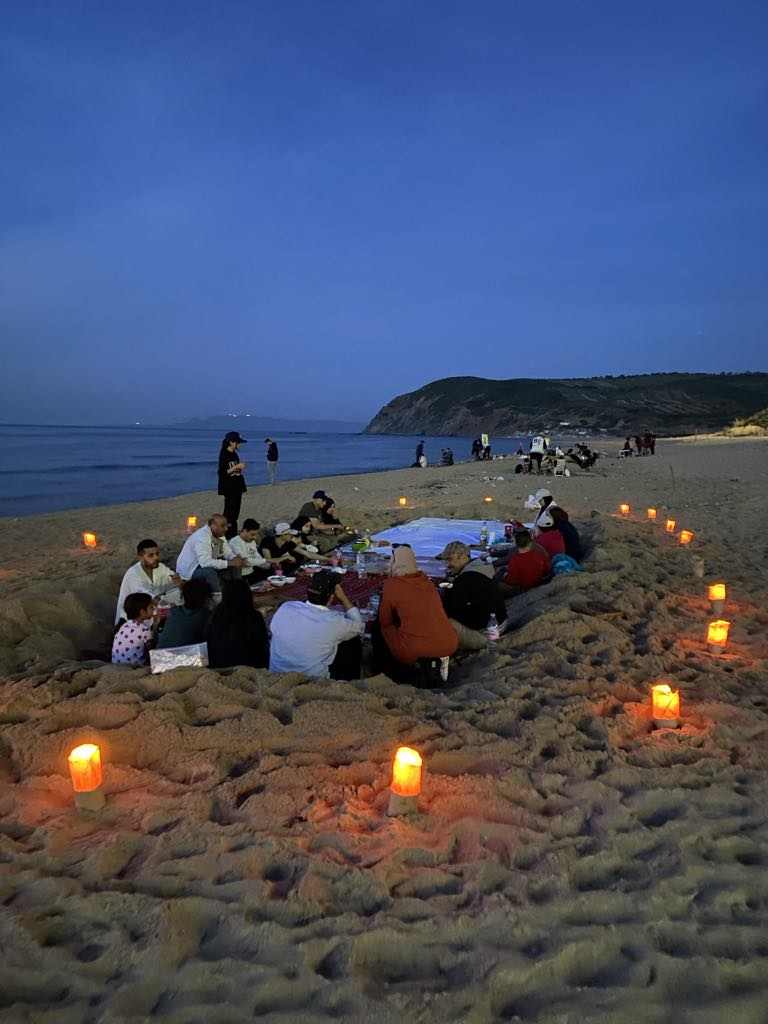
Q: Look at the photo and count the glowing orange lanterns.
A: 13